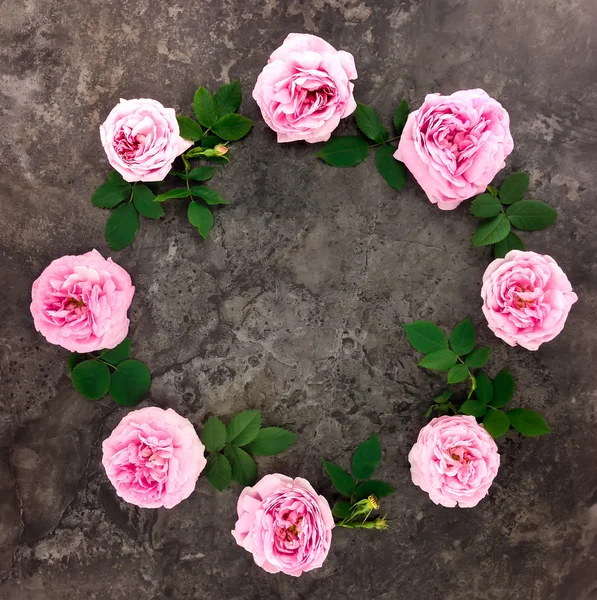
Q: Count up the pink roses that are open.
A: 8